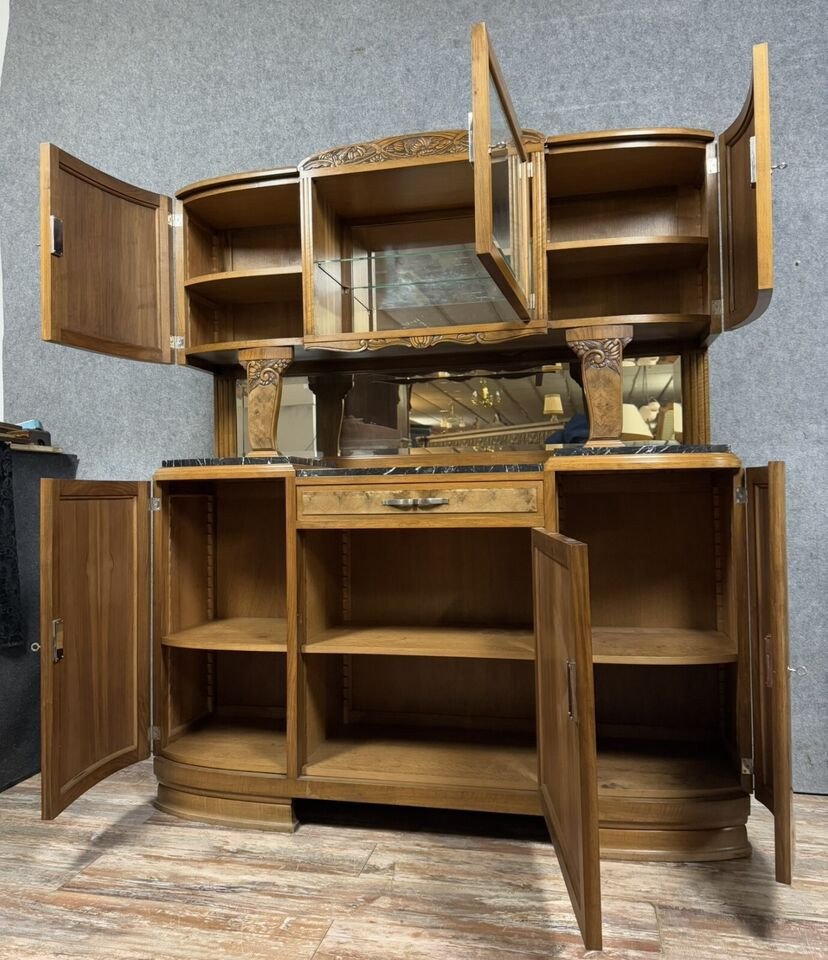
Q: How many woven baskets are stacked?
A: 0